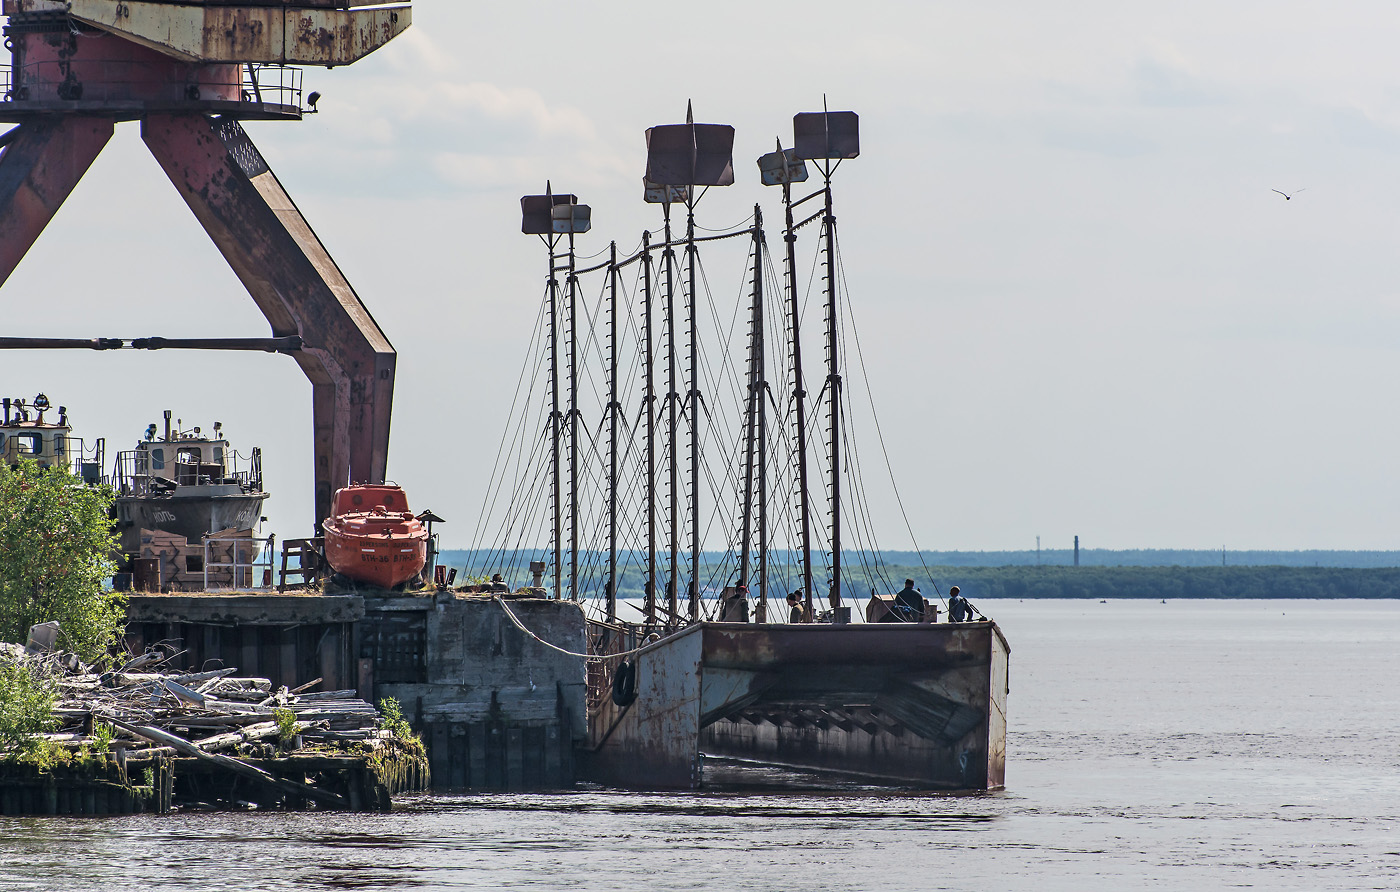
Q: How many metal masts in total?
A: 10